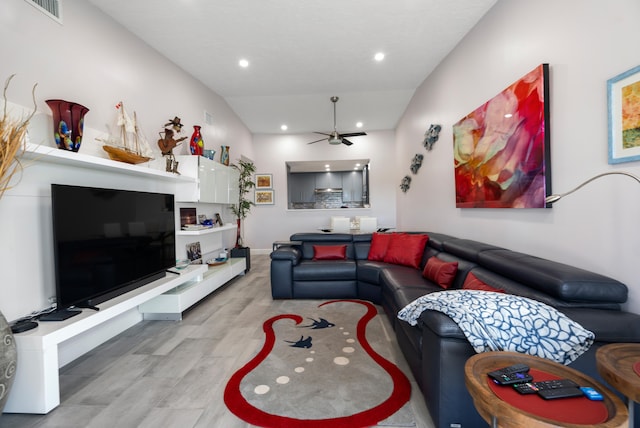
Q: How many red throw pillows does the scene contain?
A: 5